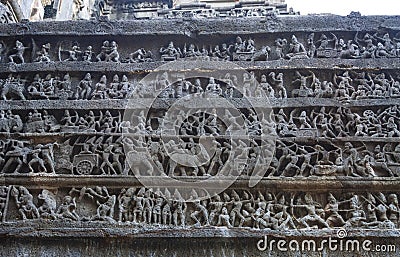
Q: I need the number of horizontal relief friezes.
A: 5